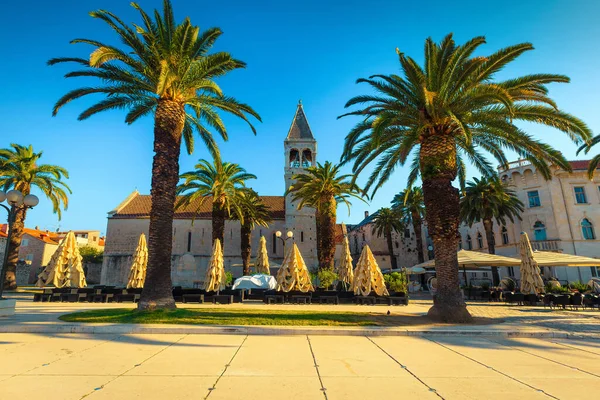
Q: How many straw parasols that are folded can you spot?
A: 8